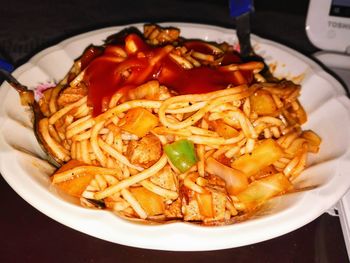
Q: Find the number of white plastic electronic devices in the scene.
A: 1